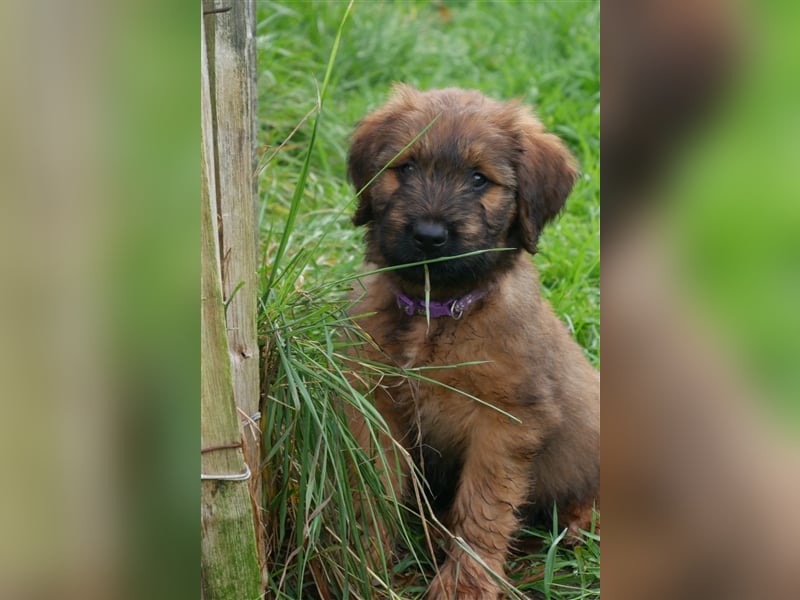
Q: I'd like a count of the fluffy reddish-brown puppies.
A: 1